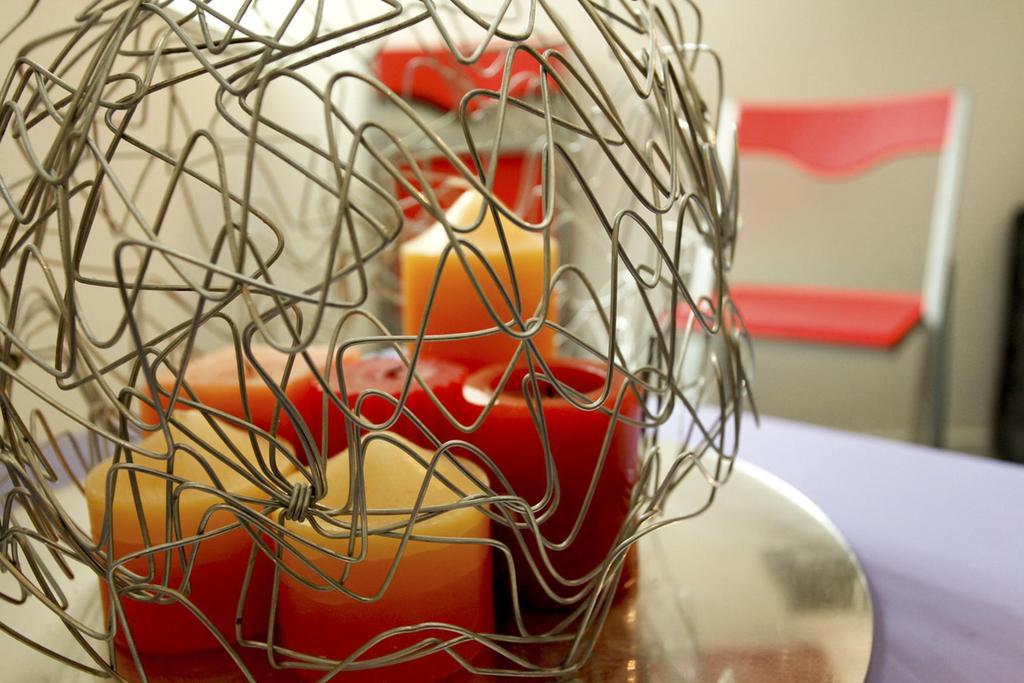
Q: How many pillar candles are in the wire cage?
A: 6